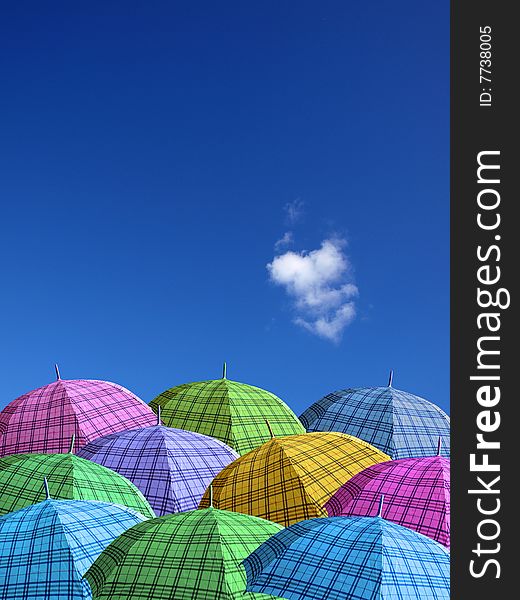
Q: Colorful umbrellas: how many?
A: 10